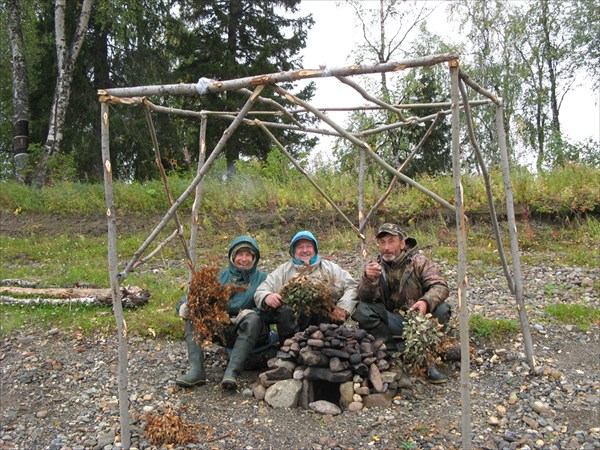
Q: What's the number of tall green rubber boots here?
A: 2